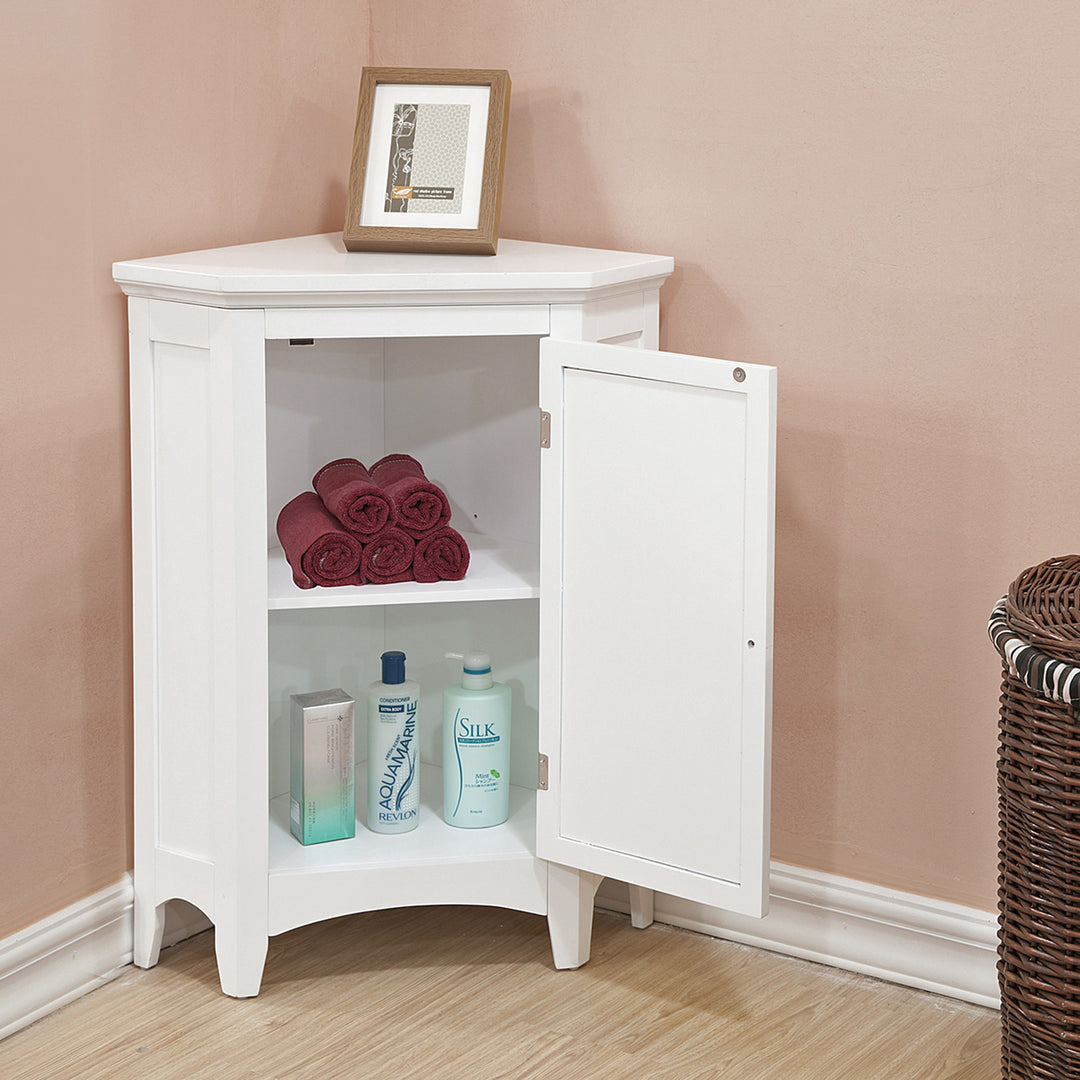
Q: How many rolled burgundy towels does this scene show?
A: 5